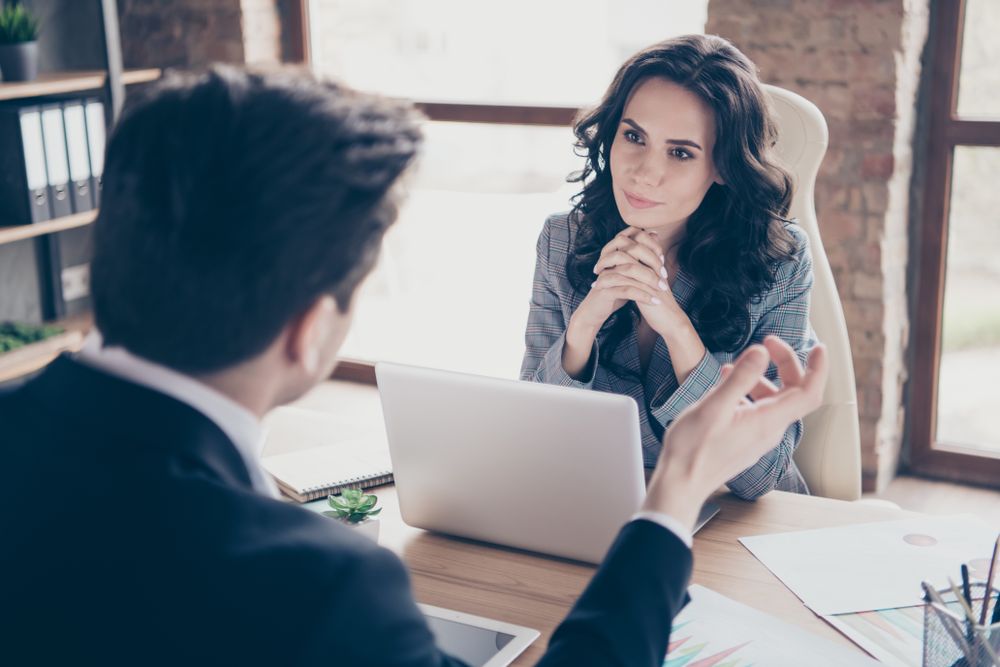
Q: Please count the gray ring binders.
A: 4